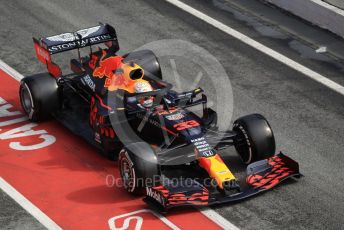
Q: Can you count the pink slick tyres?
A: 0